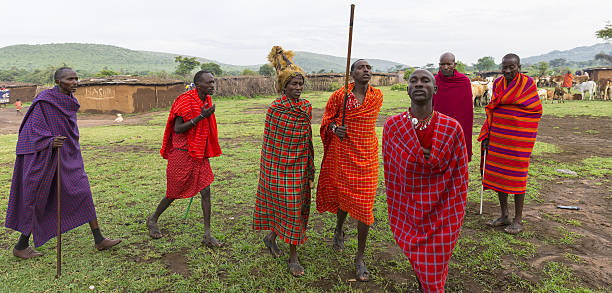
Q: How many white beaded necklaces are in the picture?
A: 1